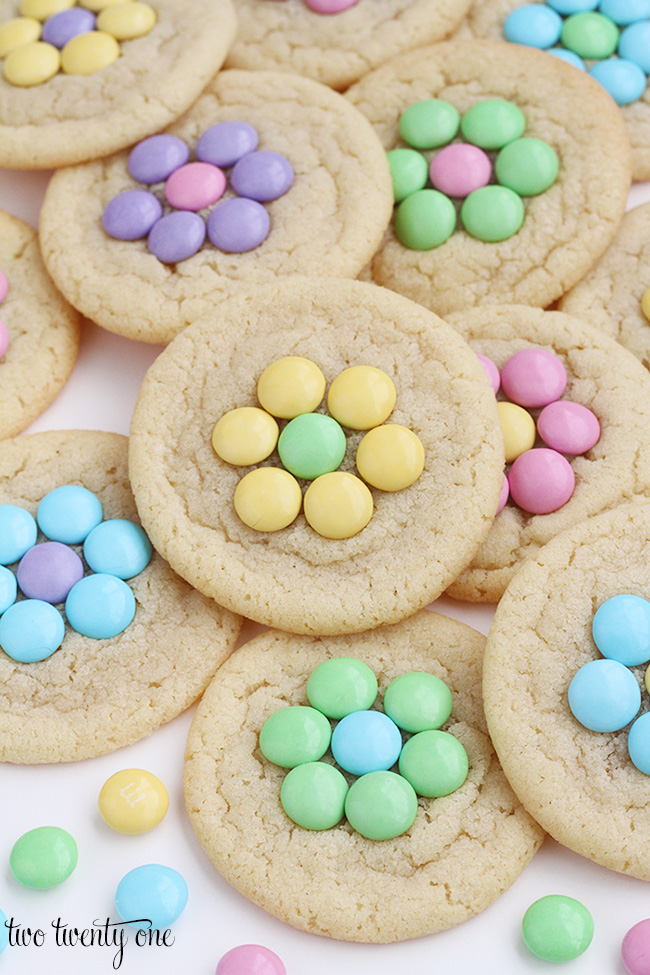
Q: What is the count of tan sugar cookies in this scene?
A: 12